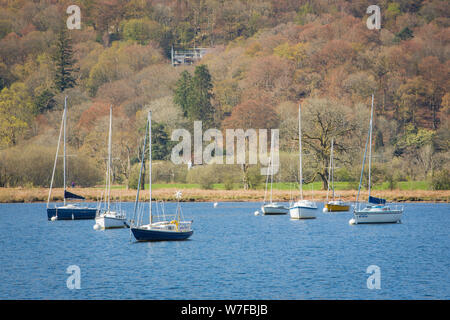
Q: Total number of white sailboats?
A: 4